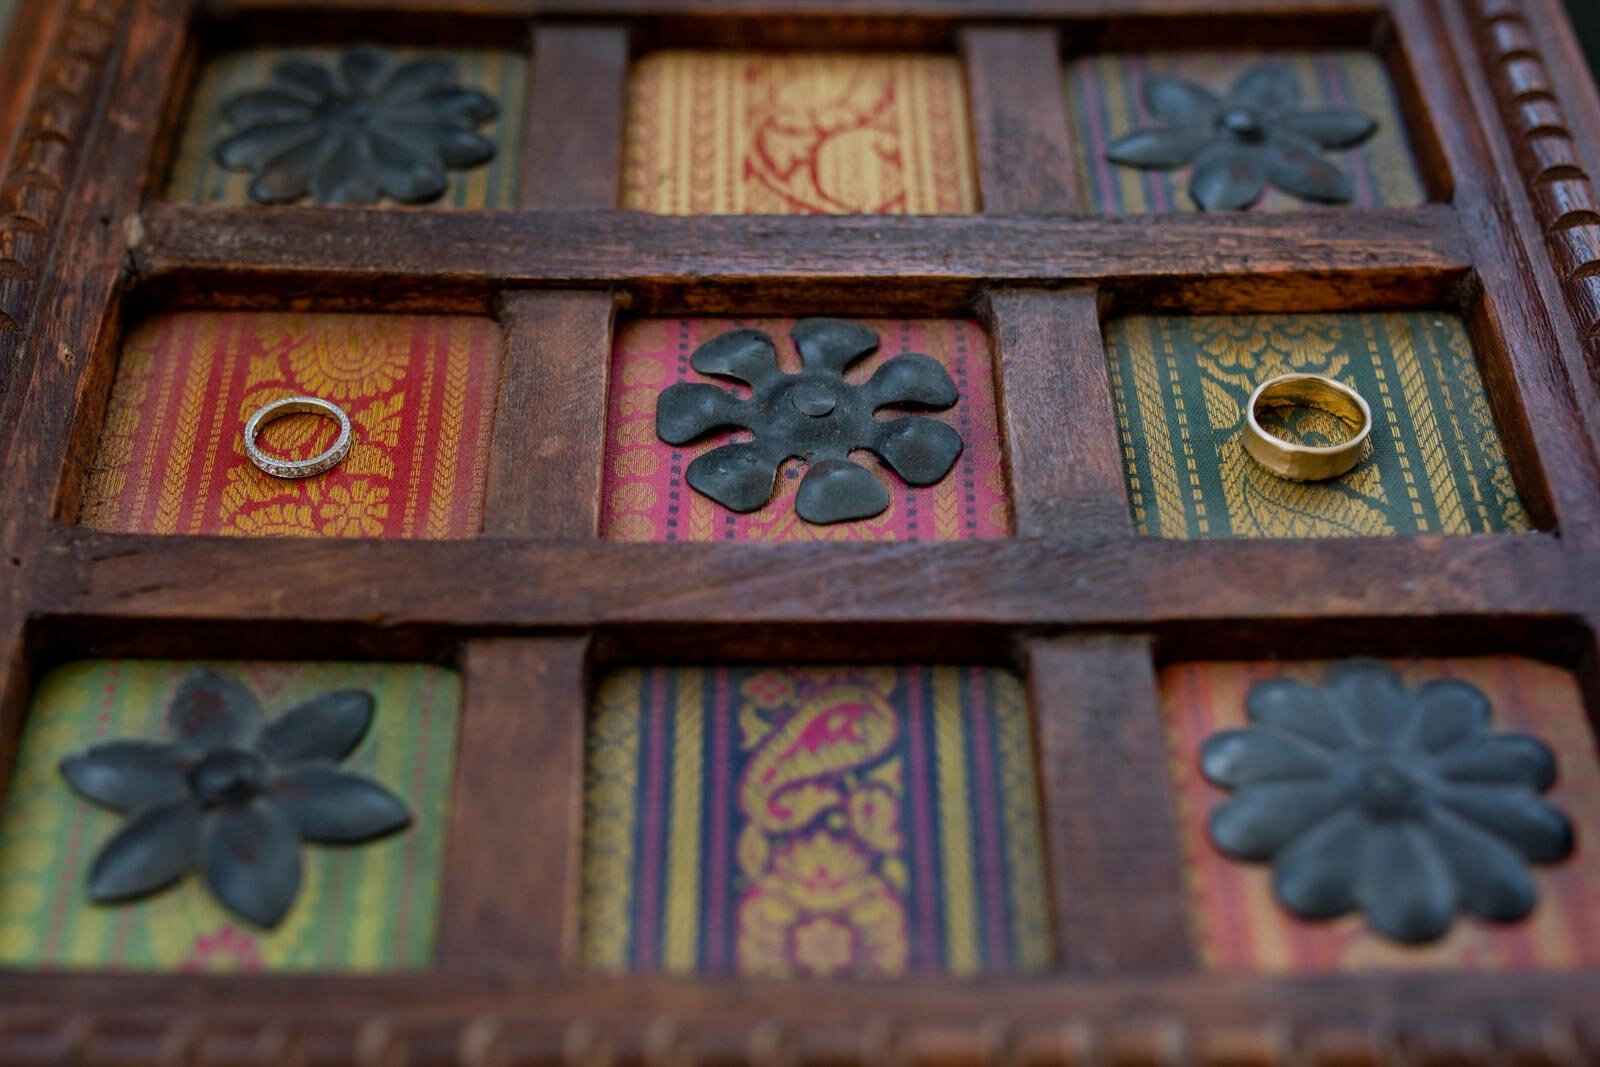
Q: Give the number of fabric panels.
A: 9